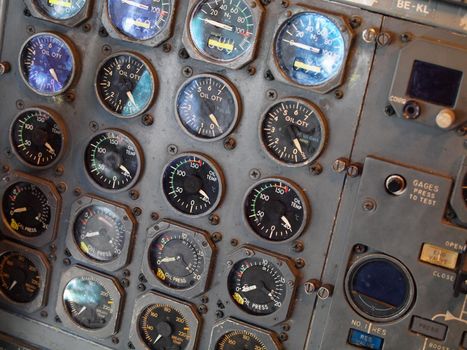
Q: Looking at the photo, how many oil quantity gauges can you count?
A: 4